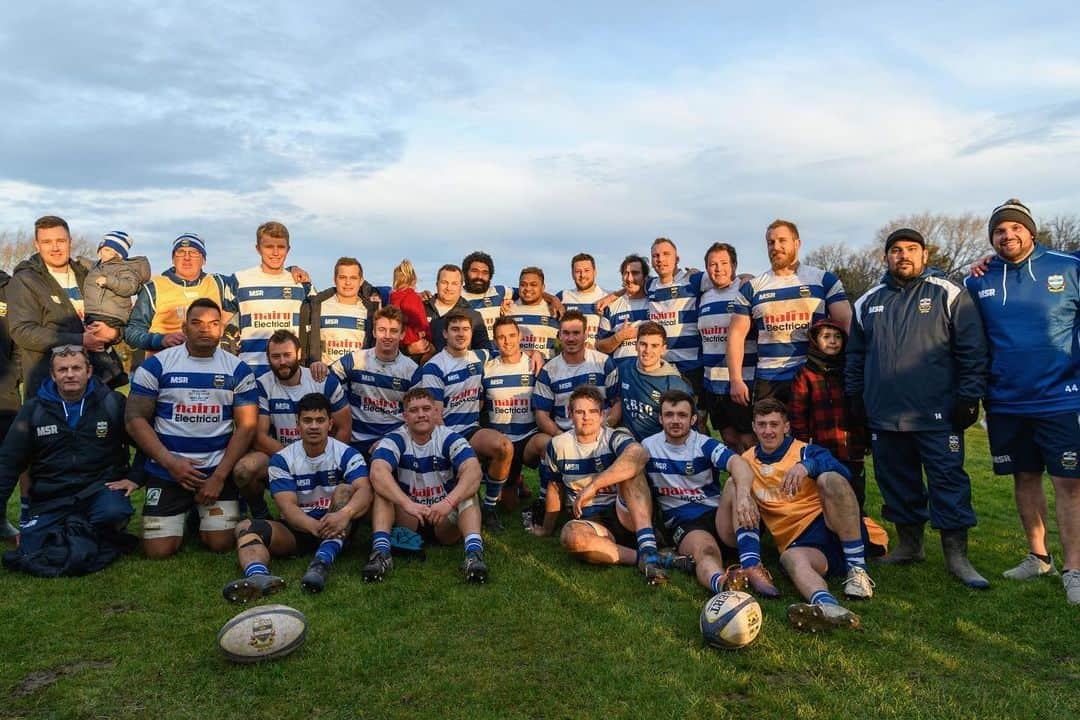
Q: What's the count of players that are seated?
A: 5